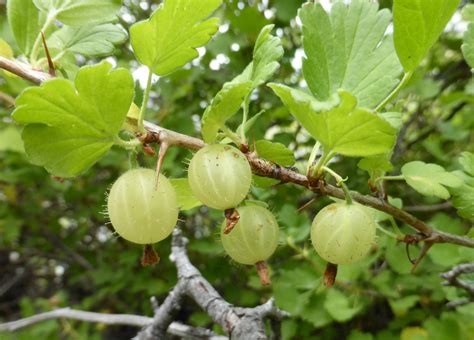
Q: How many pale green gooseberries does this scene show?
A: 4